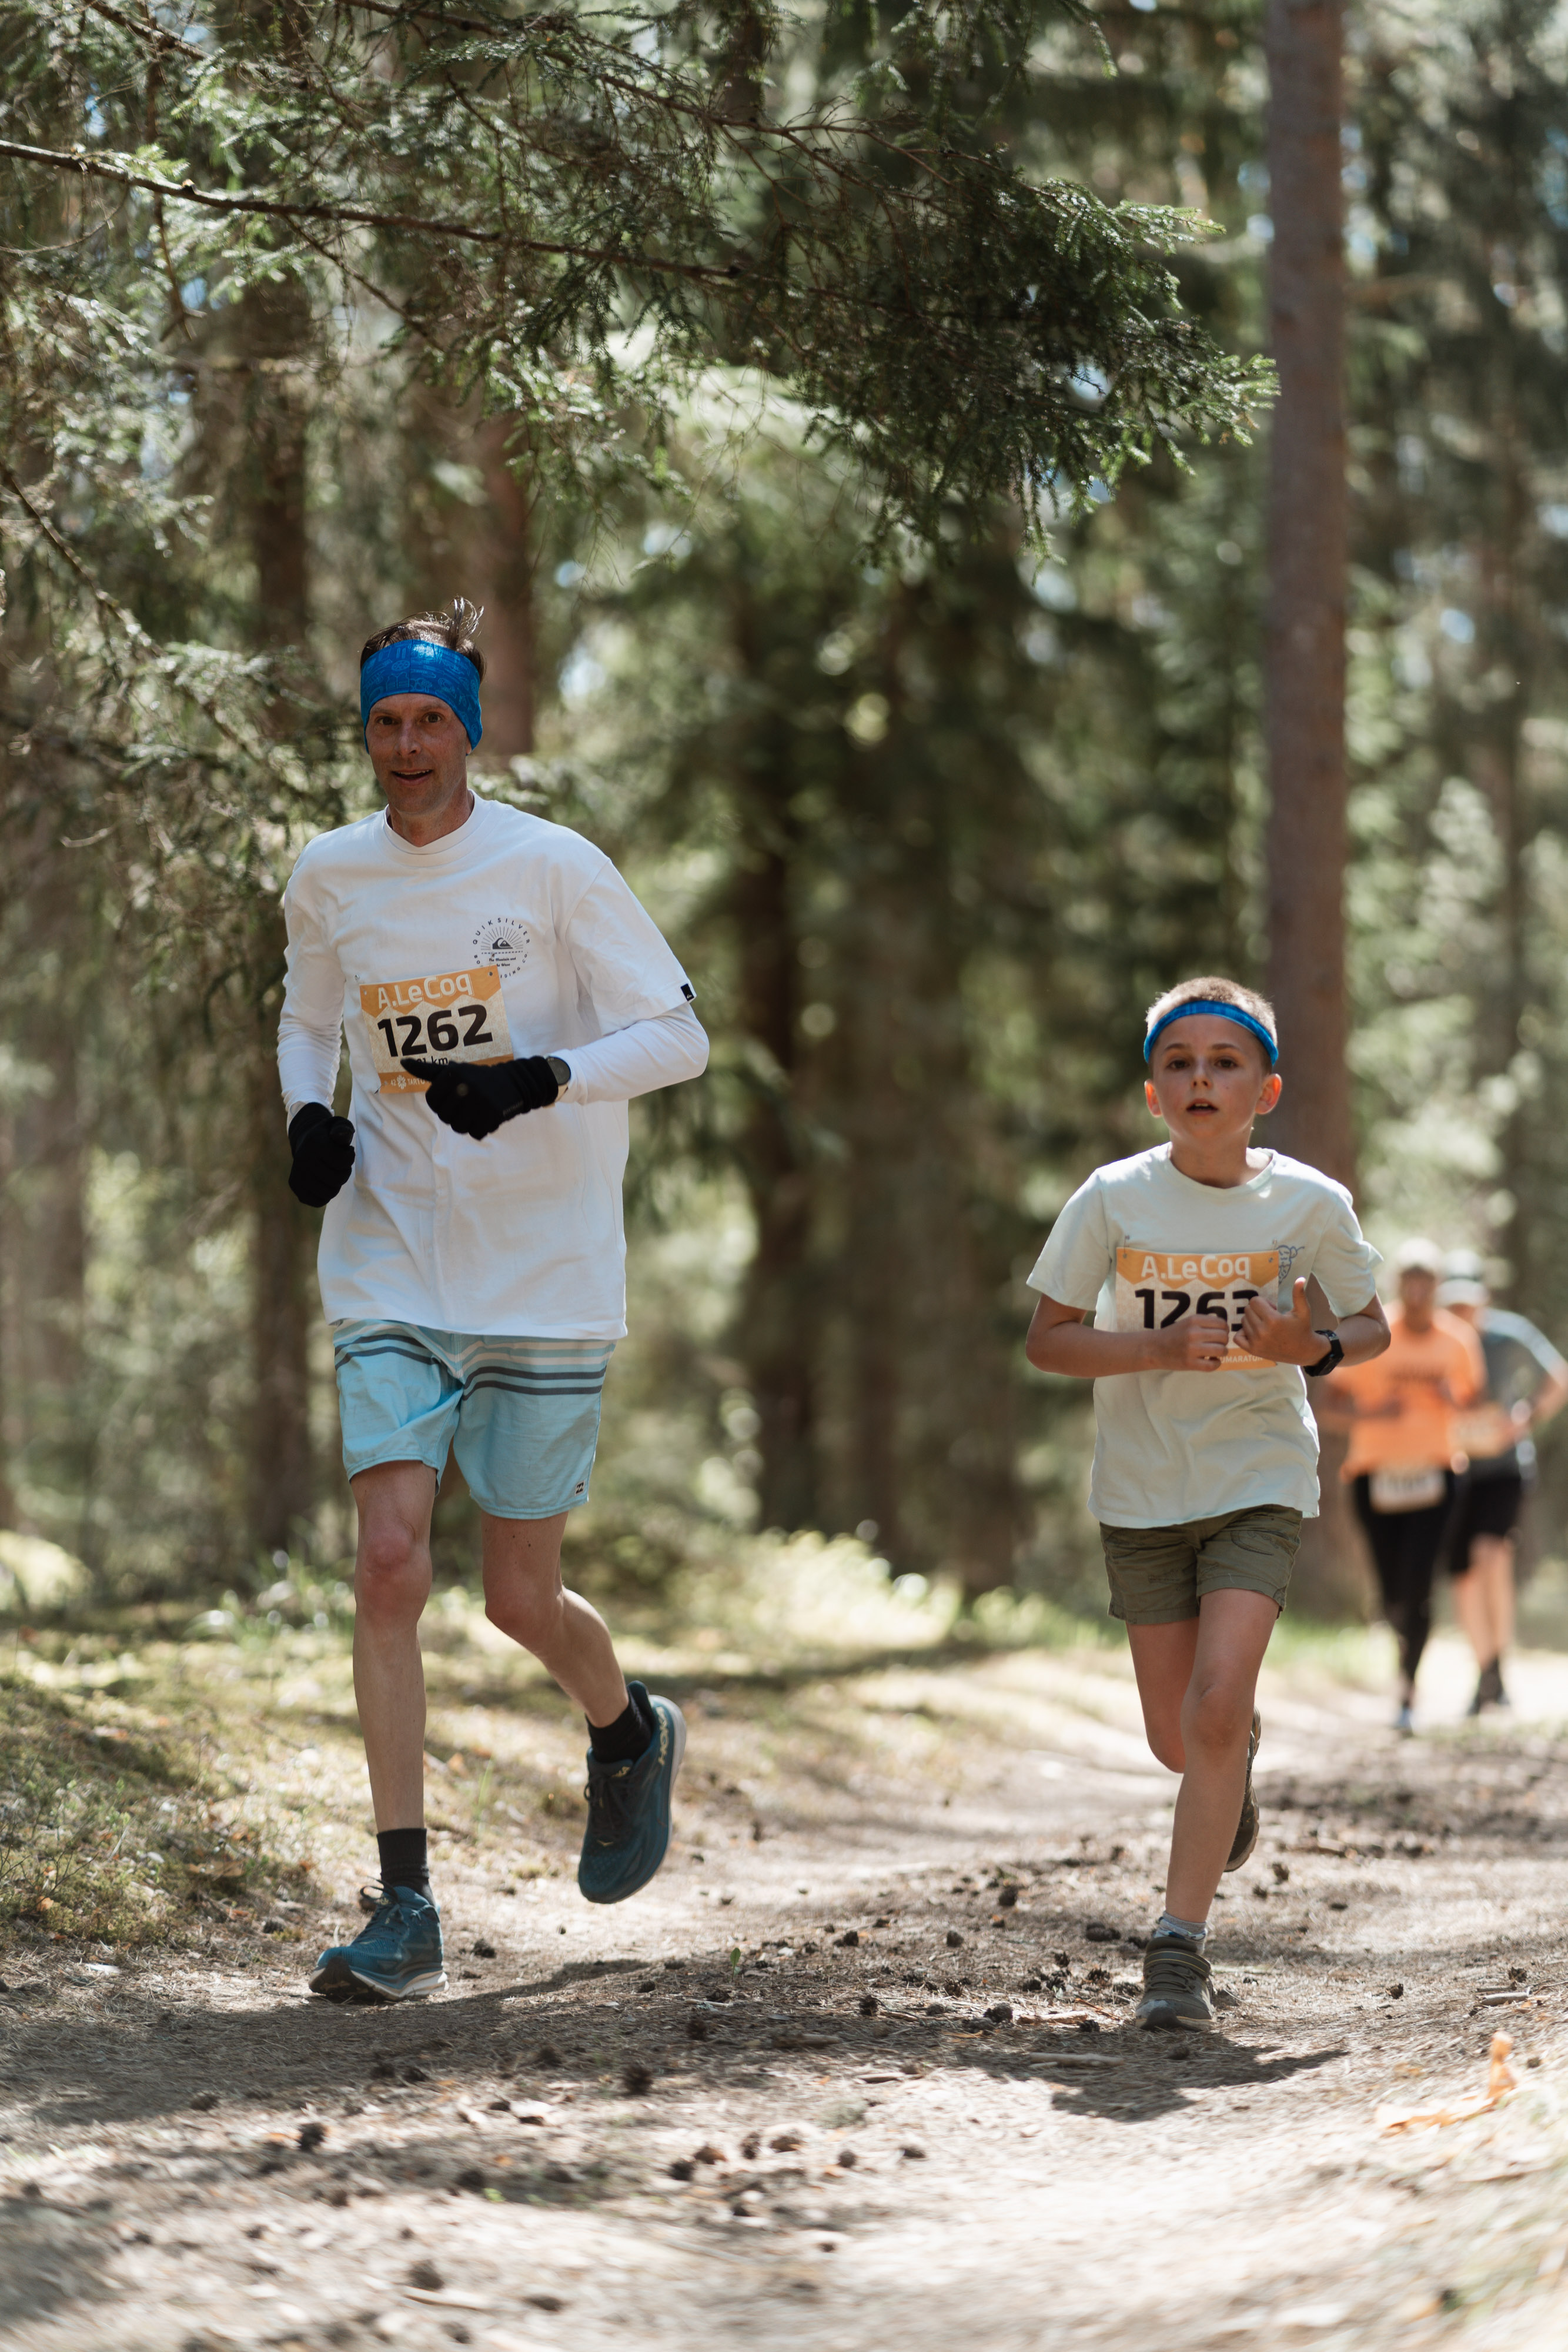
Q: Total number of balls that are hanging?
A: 0